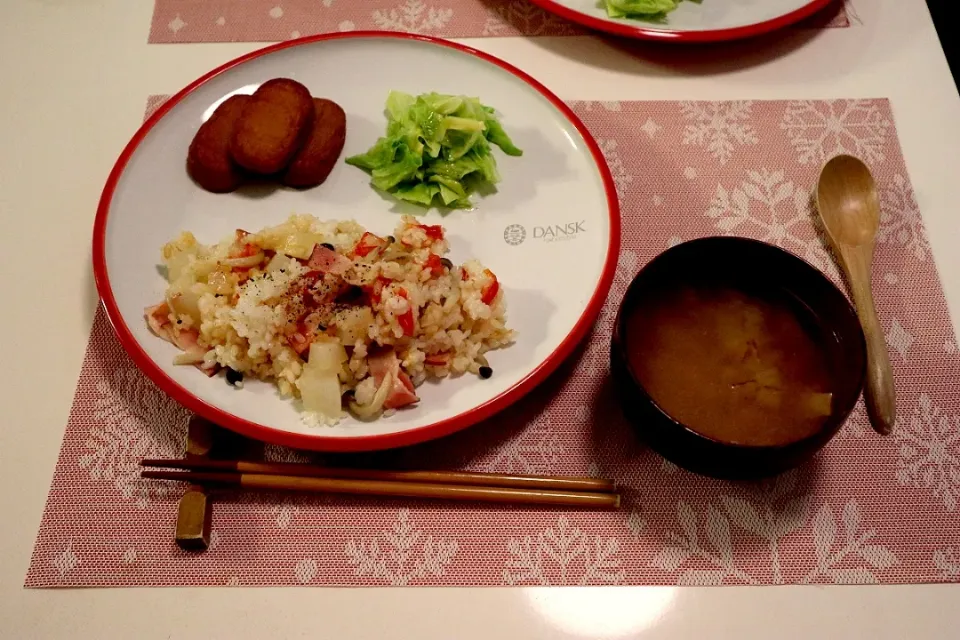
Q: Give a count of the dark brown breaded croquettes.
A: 3